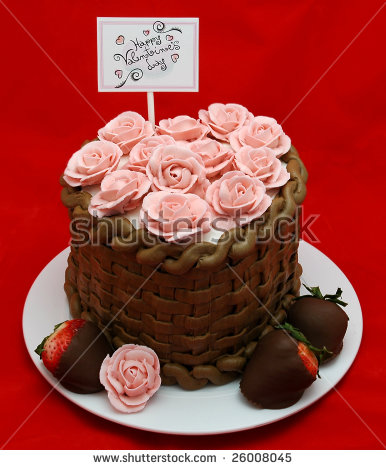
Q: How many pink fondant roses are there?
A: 13